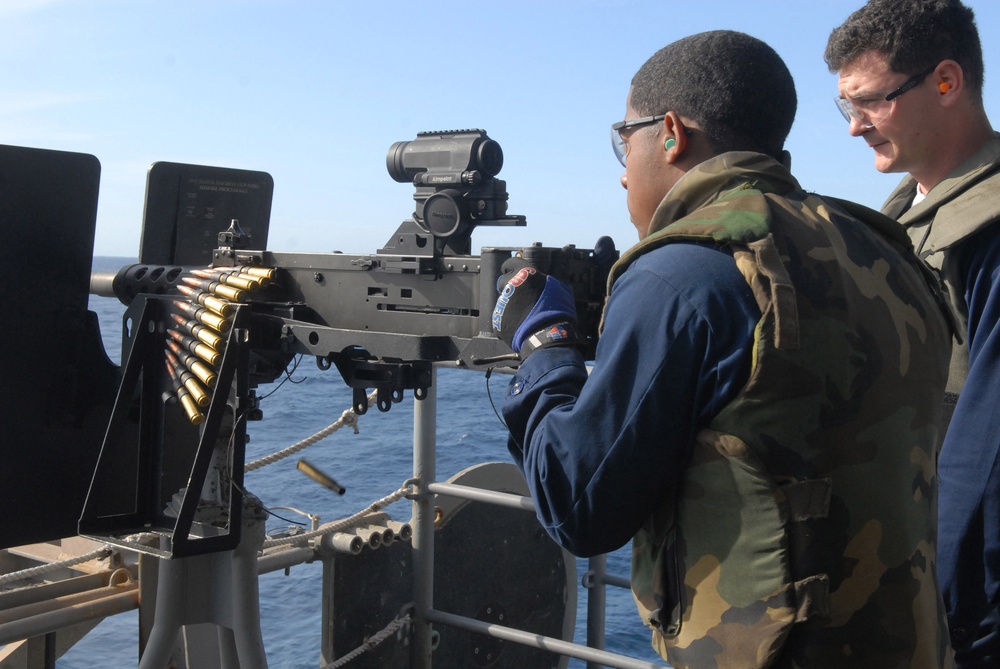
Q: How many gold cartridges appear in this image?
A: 12